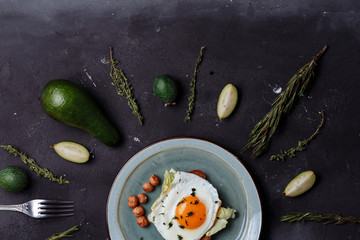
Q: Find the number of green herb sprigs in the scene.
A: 7